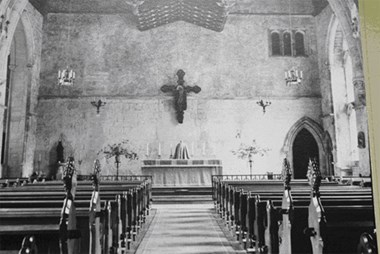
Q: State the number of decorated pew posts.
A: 4